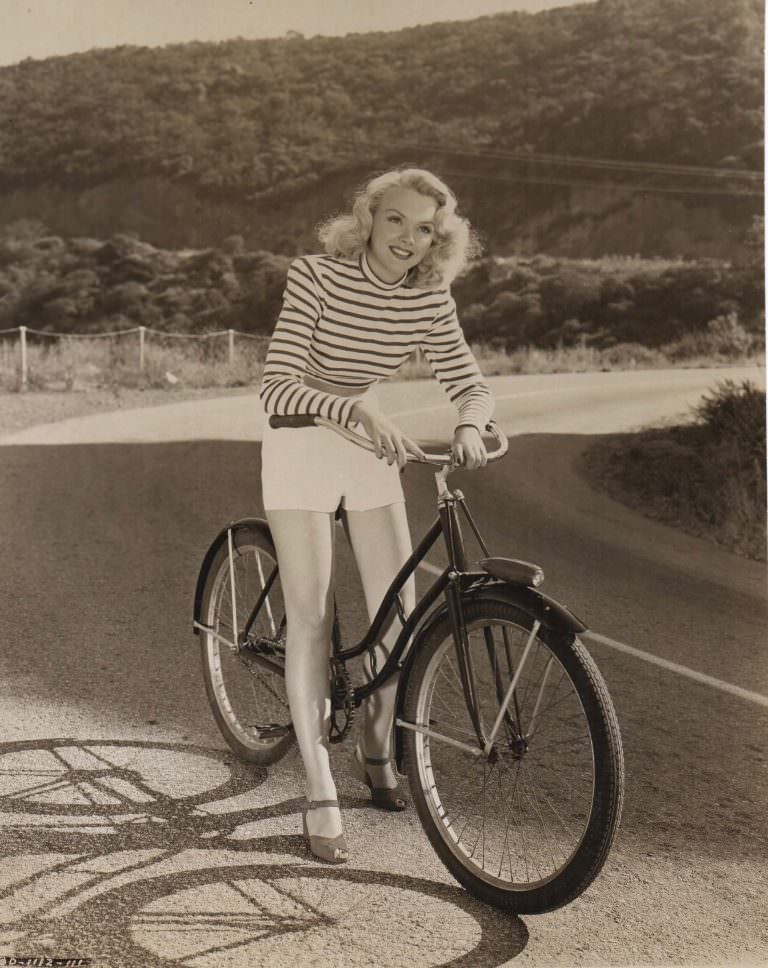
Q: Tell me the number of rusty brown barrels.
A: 0